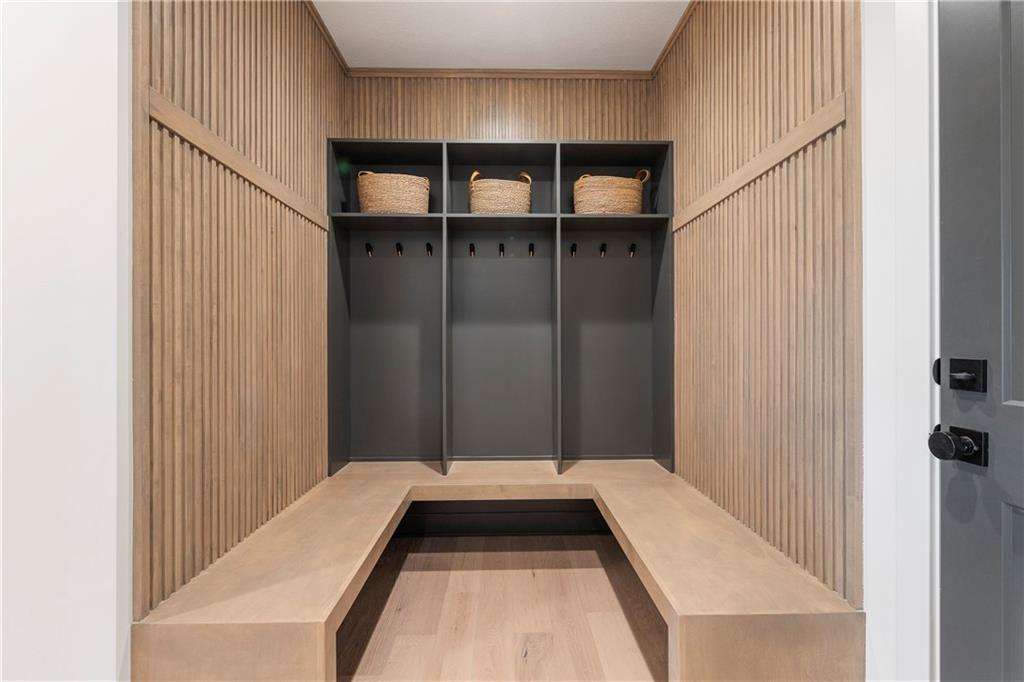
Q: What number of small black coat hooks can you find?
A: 9